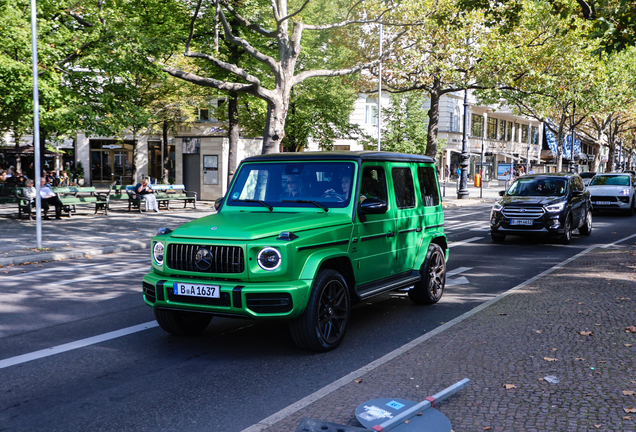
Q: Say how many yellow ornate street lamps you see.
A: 0